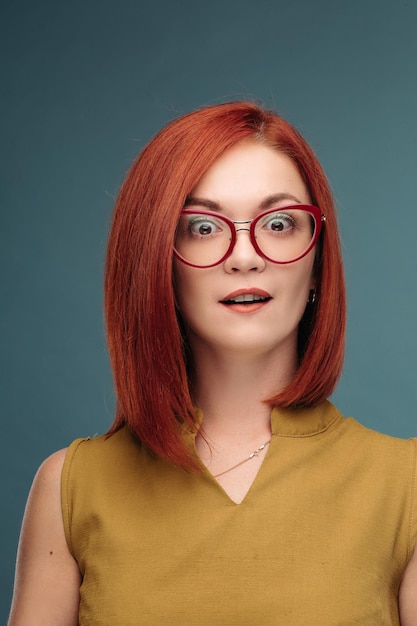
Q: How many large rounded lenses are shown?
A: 2